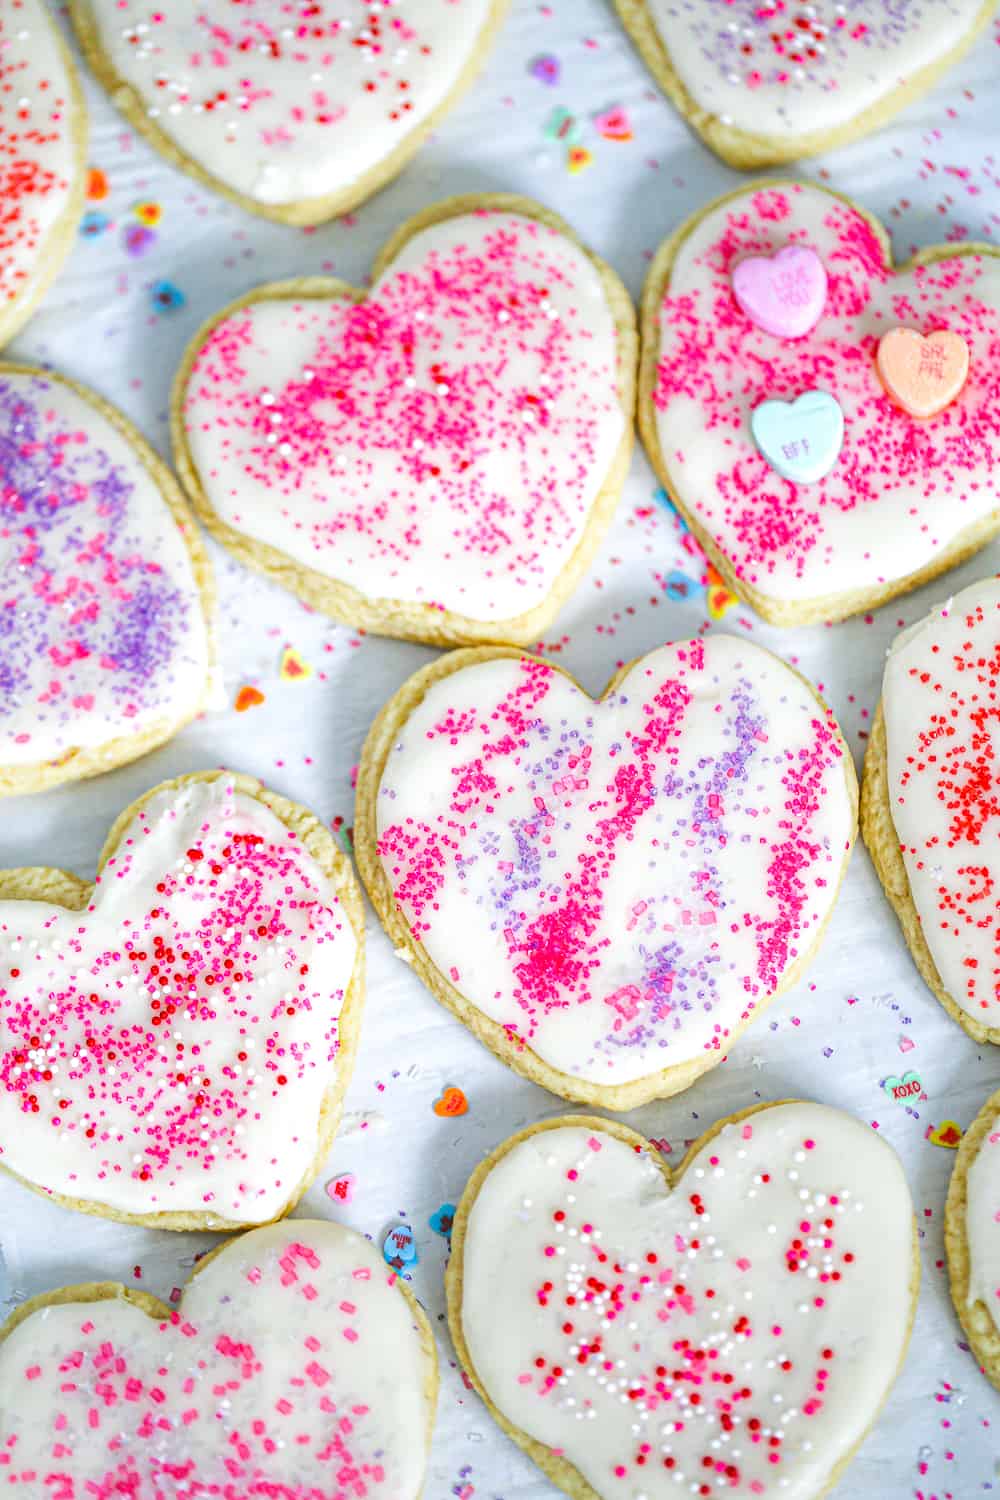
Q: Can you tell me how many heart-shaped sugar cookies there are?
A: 12